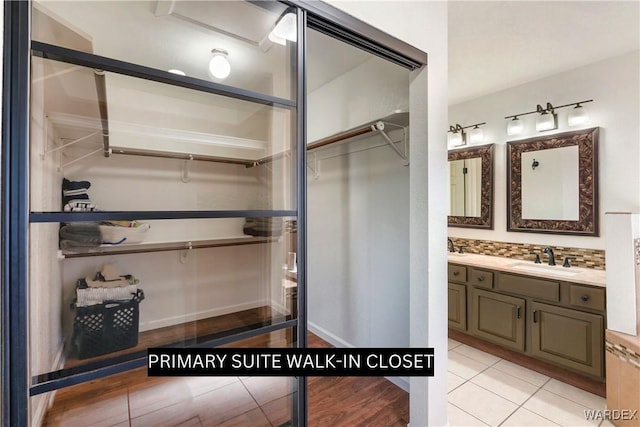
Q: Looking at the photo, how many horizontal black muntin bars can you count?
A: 3